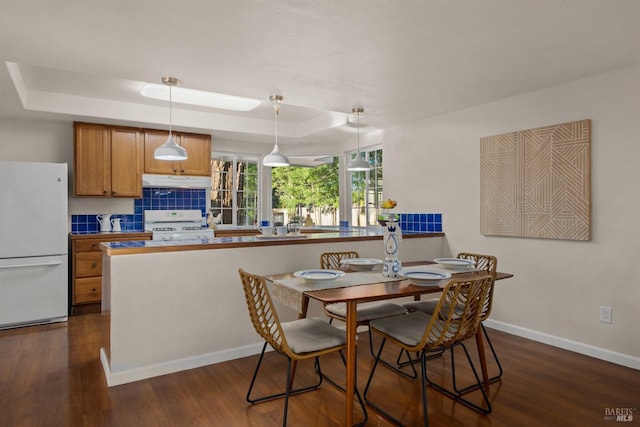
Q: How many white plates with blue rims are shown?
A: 4